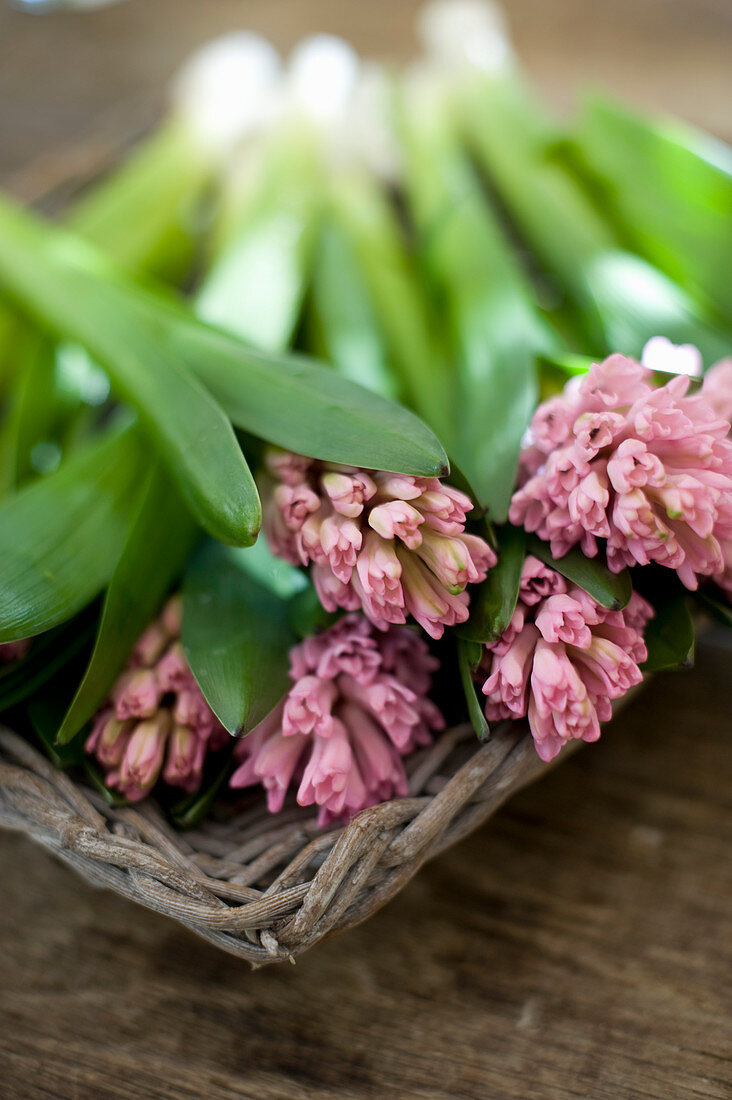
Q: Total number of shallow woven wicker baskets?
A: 1